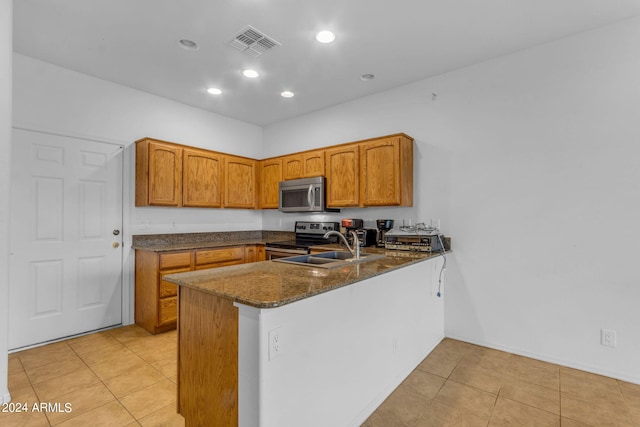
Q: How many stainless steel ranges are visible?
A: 1